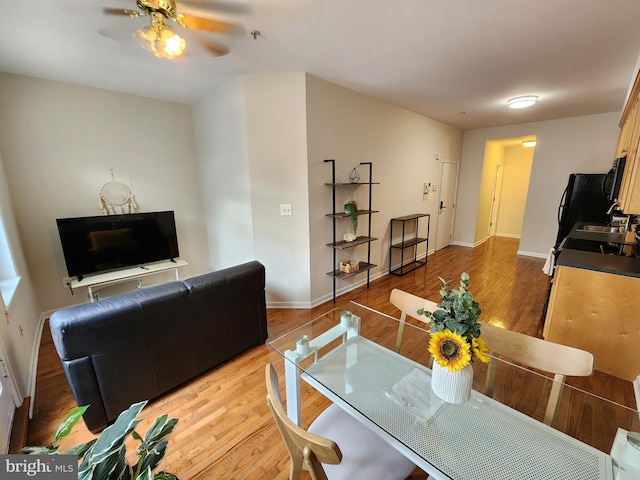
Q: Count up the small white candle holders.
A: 2